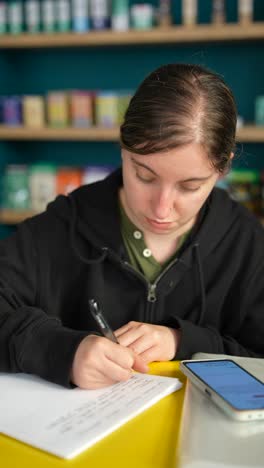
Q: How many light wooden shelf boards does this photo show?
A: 3